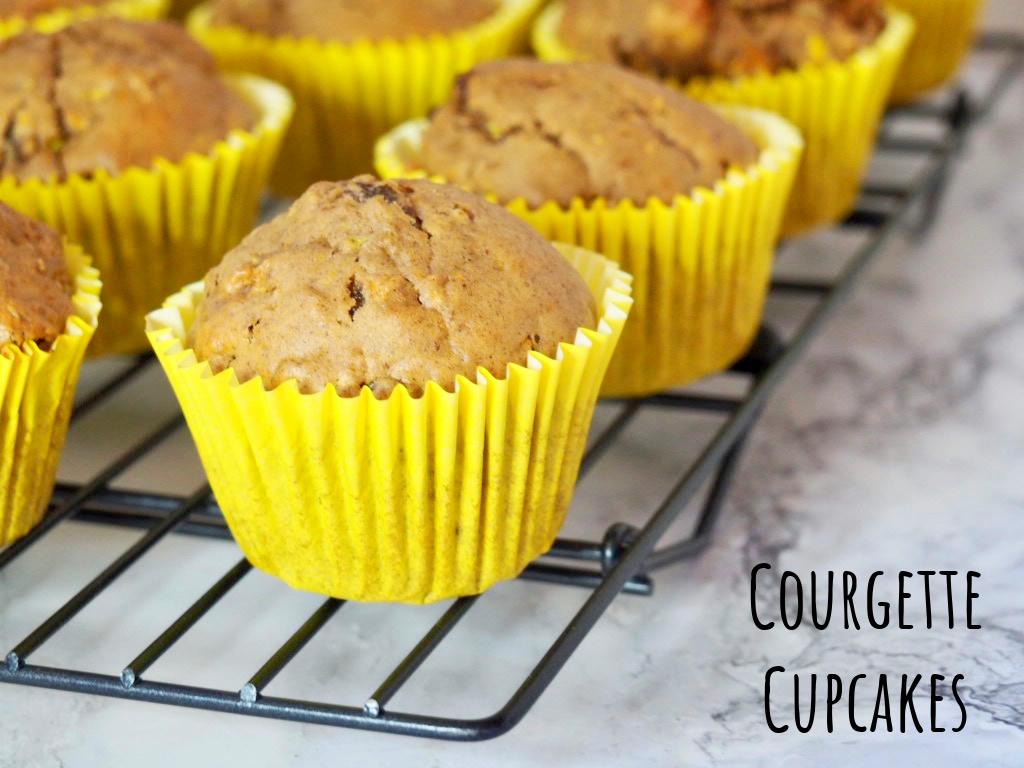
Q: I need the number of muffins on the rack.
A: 8